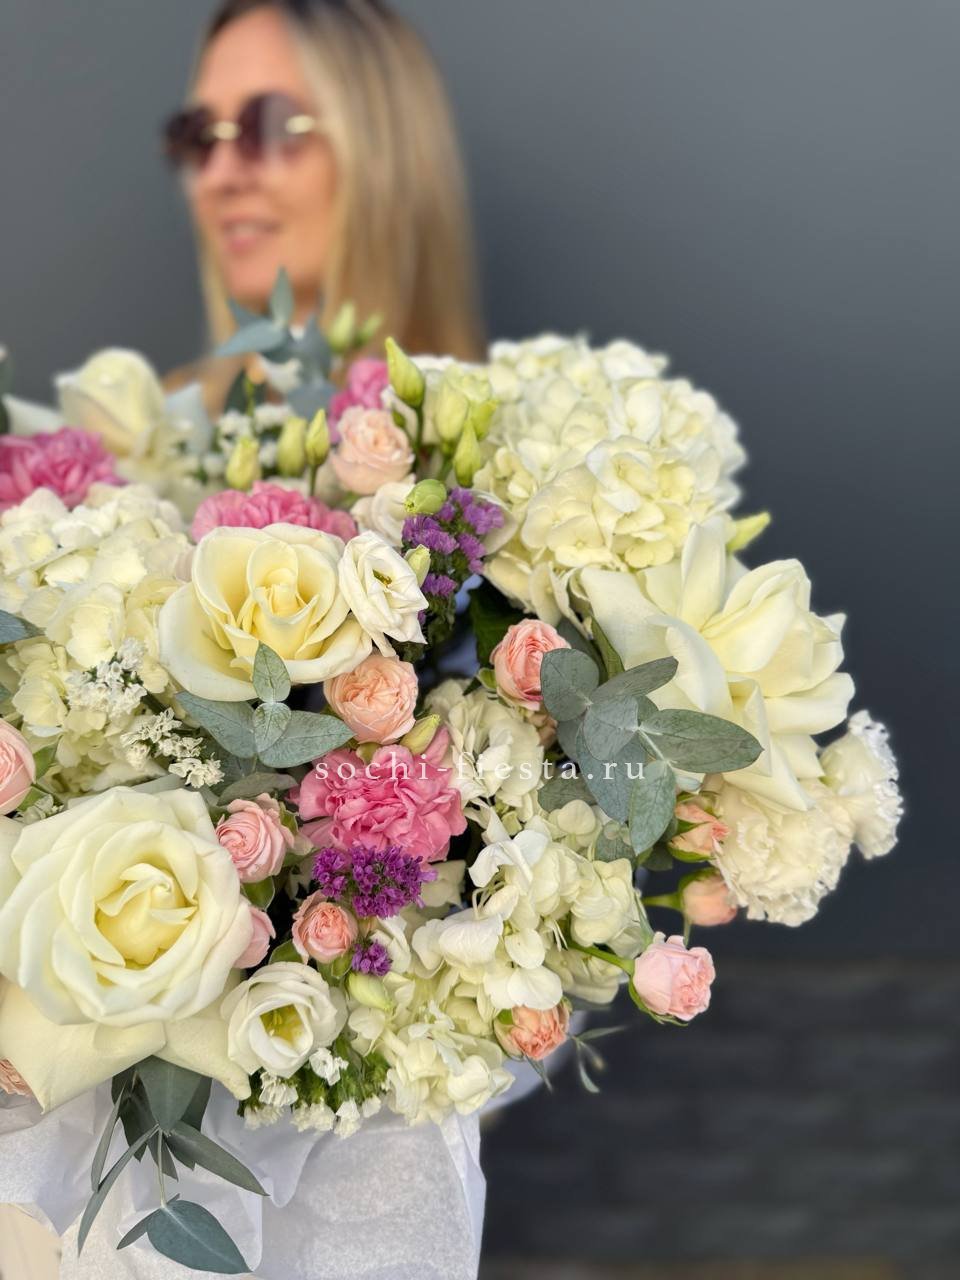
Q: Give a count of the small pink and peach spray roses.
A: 12